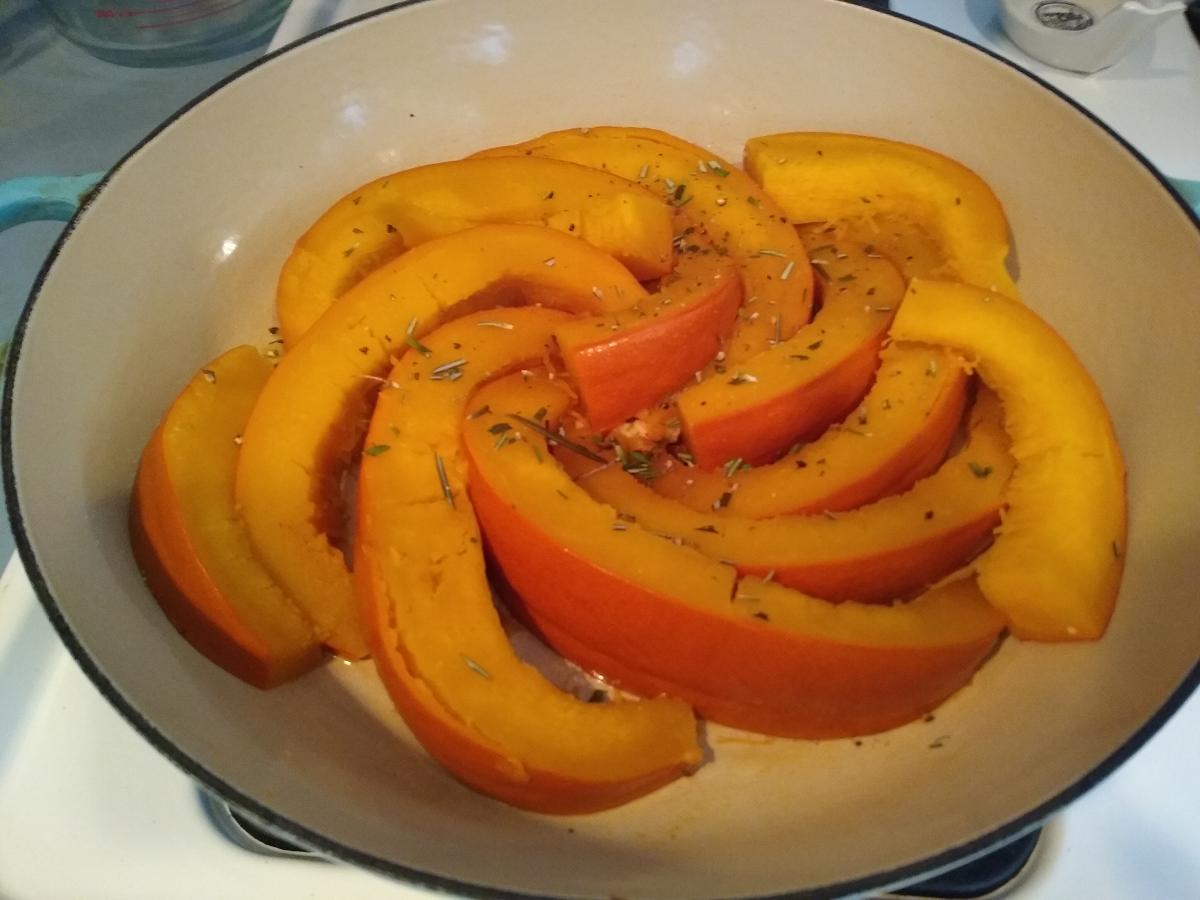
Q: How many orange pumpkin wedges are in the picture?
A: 12